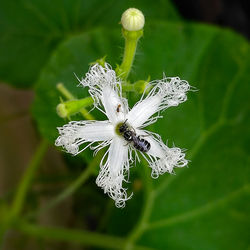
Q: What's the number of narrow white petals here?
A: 5